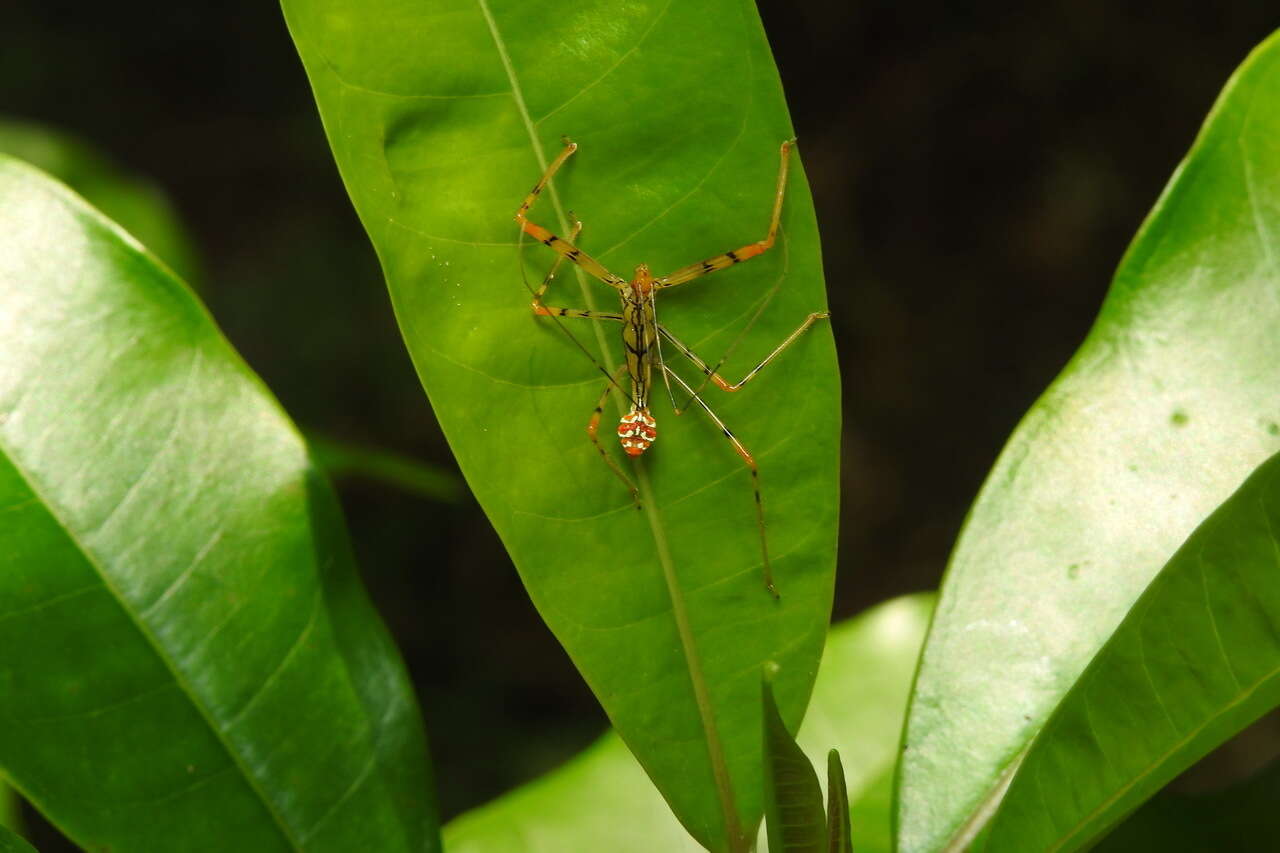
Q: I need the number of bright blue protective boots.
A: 0